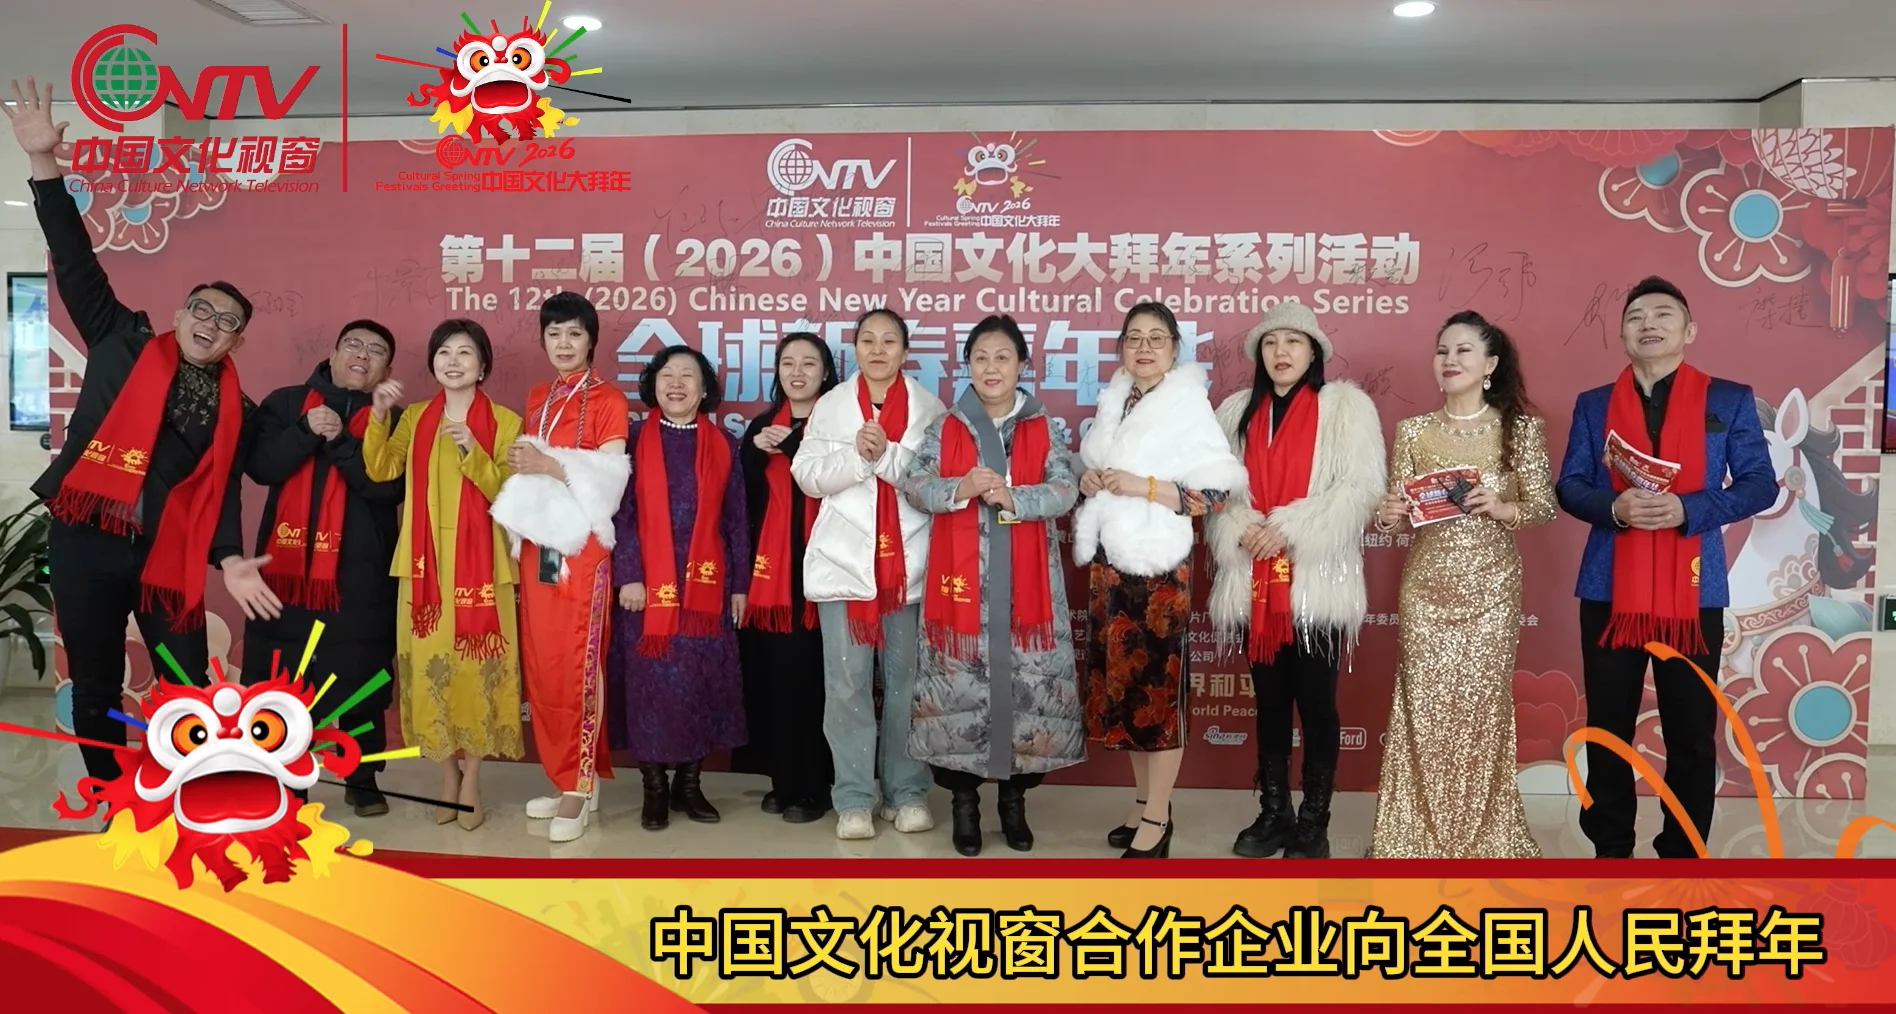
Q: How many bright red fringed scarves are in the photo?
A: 9